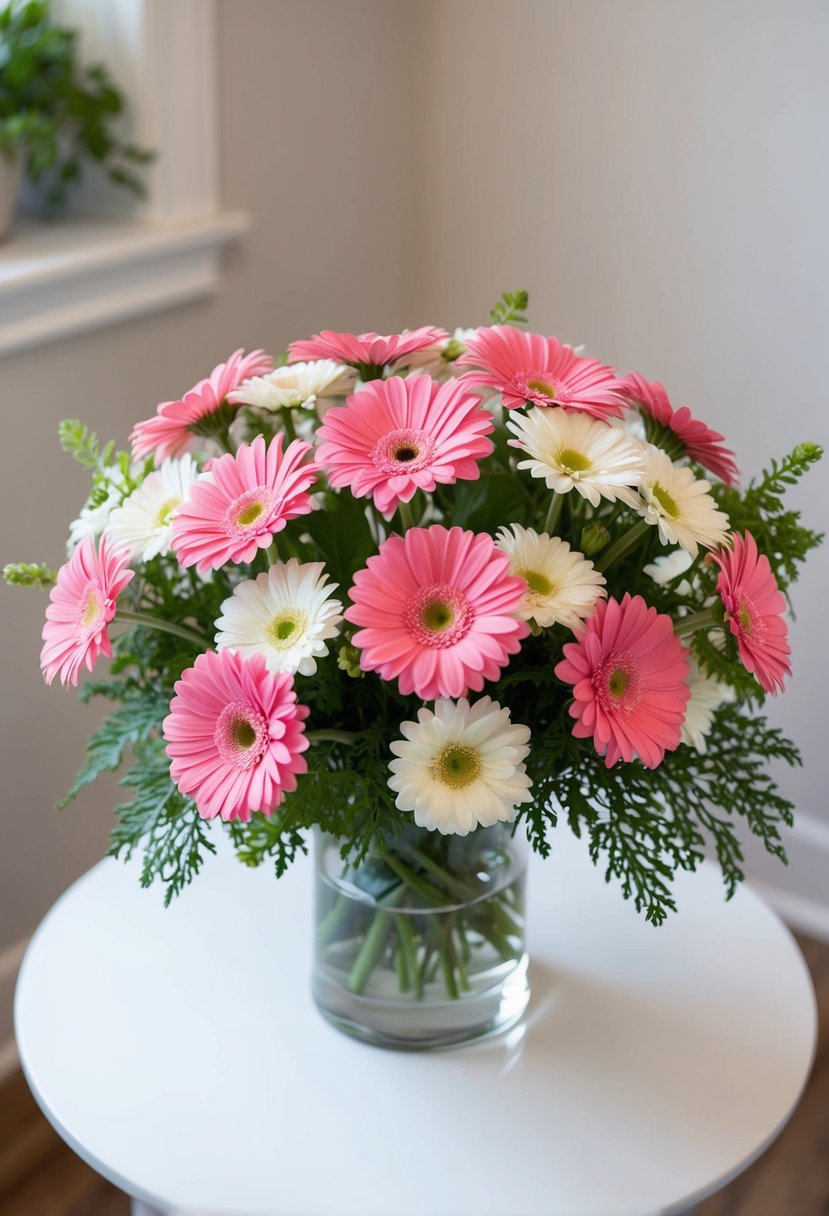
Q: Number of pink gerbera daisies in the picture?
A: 11